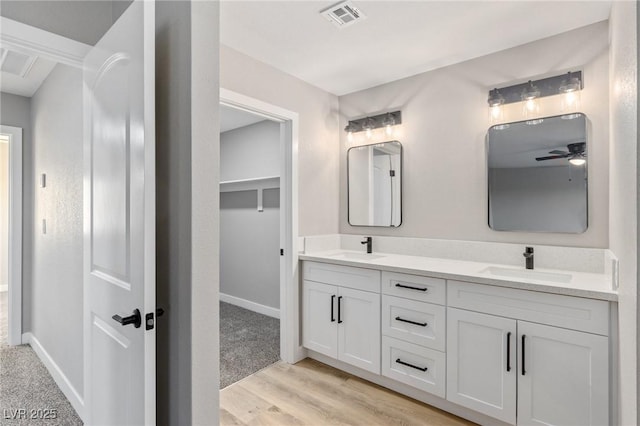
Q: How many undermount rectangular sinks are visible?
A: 2